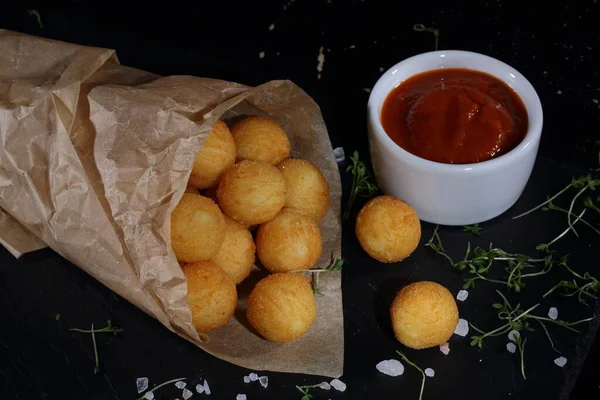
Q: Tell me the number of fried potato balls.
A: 11